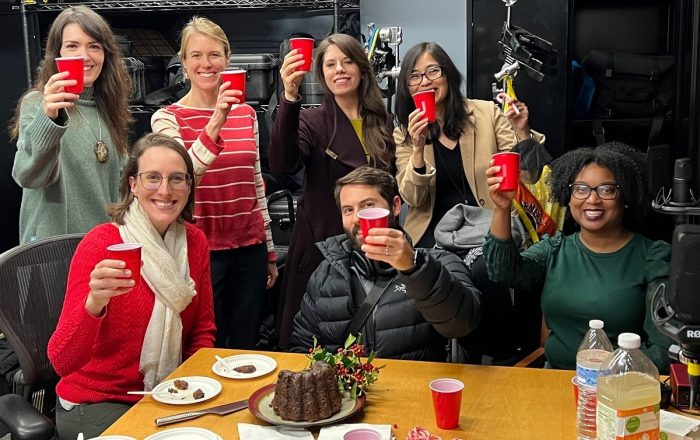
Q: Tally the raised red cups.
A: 7